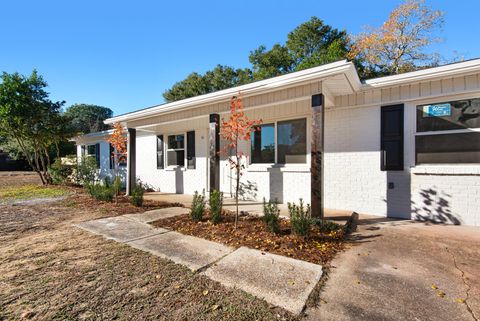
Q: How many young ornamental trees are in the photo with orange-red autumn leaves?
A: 2